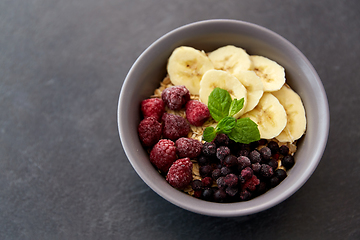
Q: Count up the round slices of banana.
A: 7